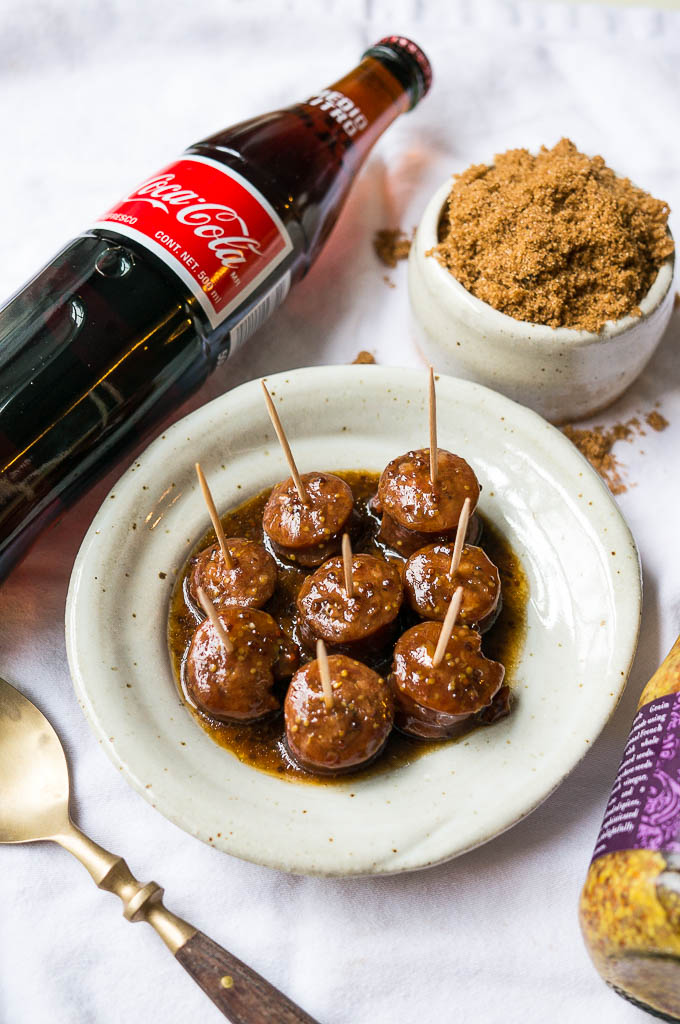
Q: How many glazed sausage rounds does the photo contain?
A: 8